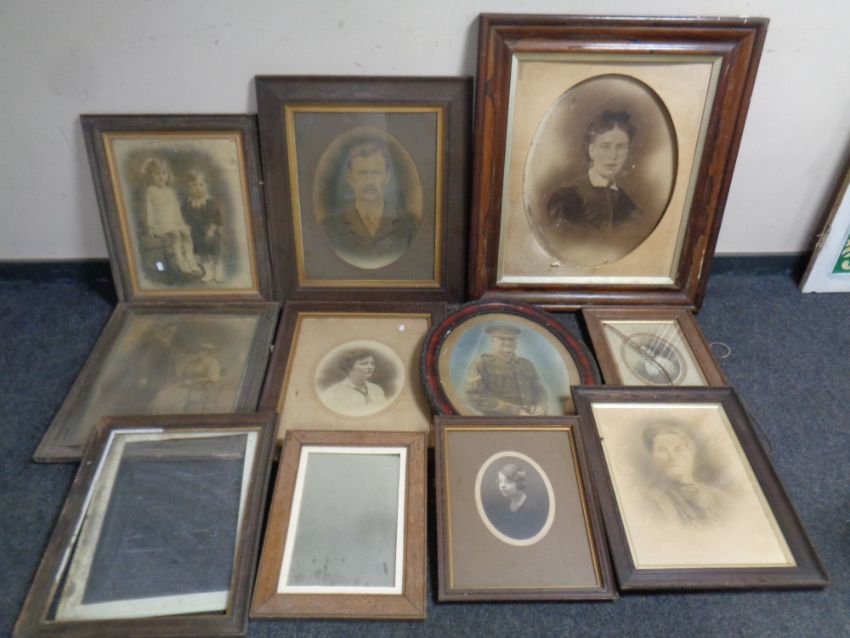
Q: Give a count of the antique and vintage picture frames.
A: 11